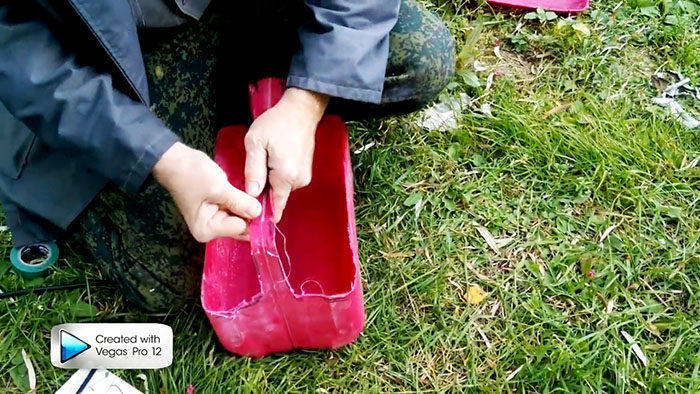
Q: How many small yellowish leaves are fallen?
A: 1